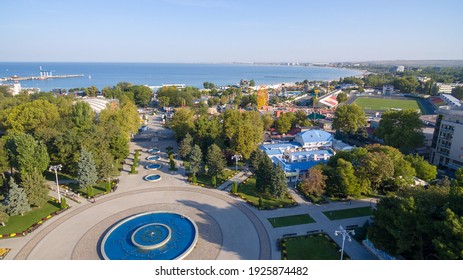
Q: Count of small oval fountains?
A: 4